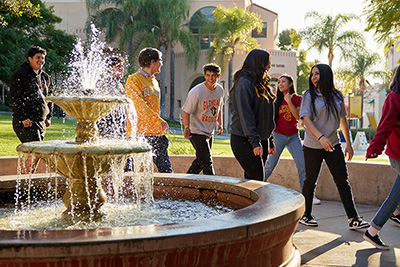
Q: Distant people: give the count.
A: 0